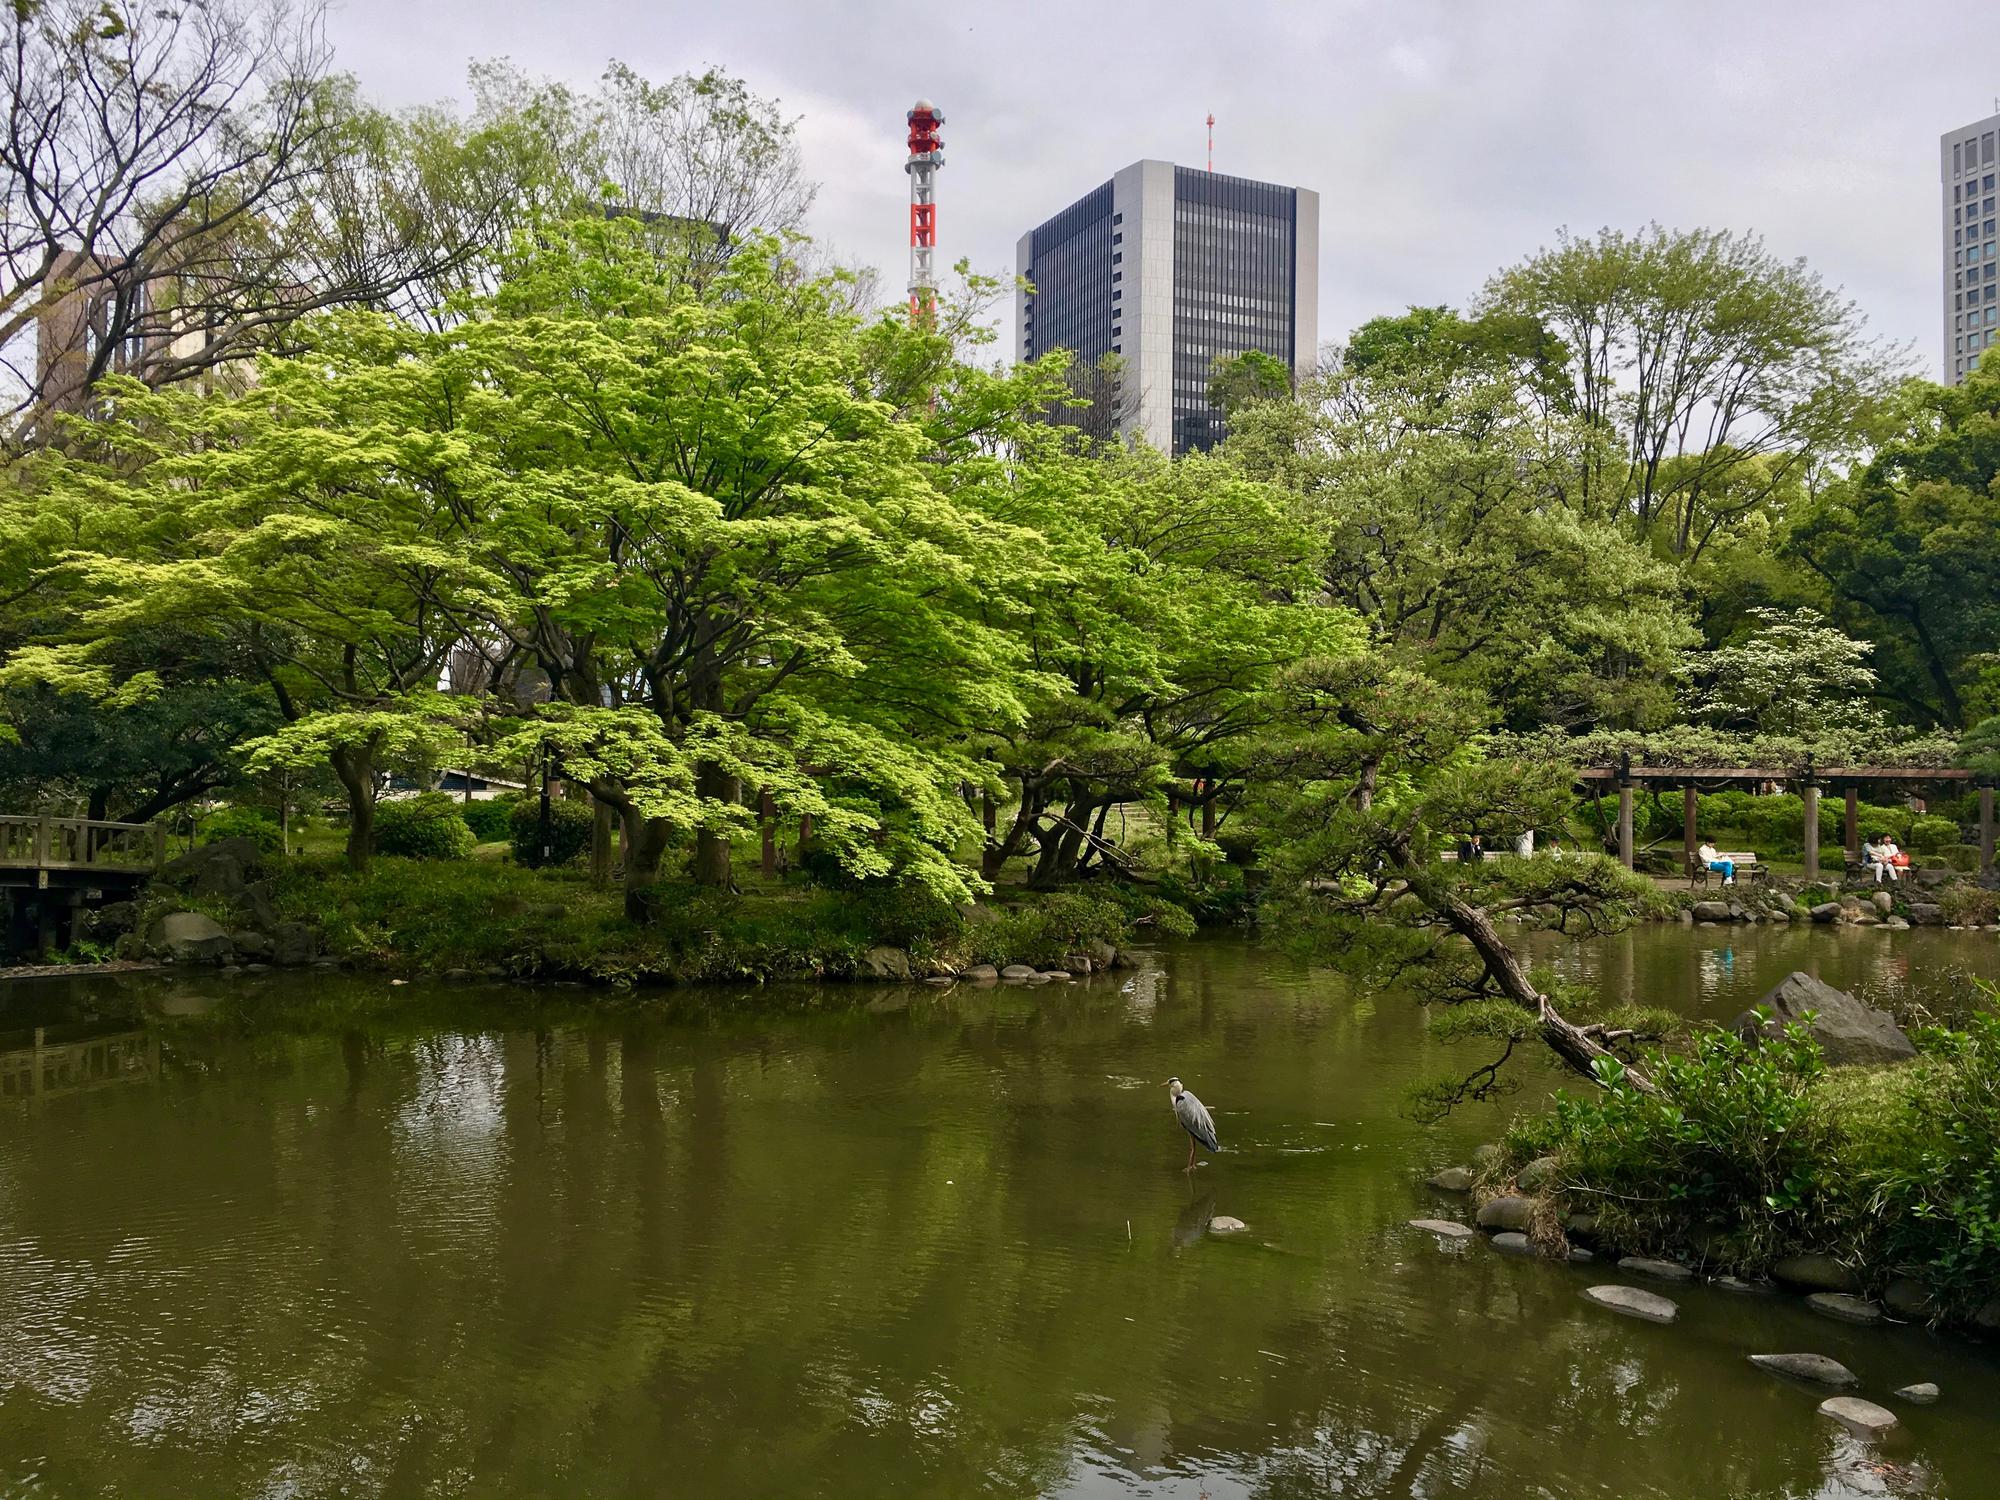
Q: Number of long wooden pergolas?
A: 1